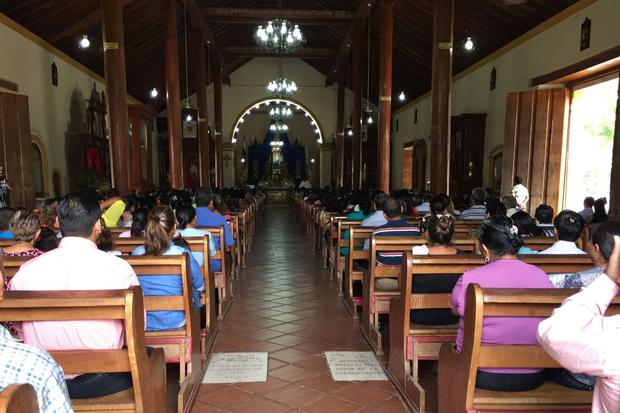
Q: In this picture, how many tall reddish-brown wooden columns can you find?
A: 8